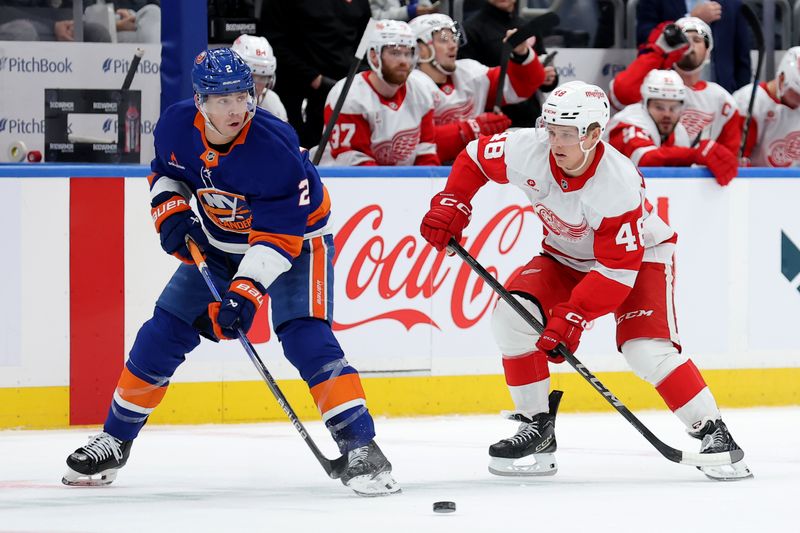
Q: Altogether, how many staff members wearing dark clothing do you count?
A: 3